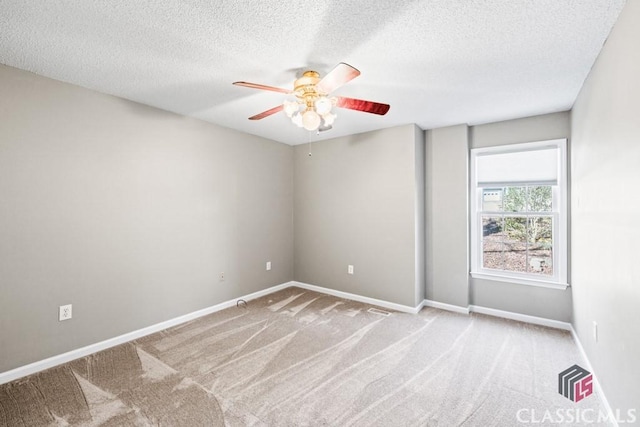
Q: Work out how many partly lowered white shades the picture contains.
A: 1